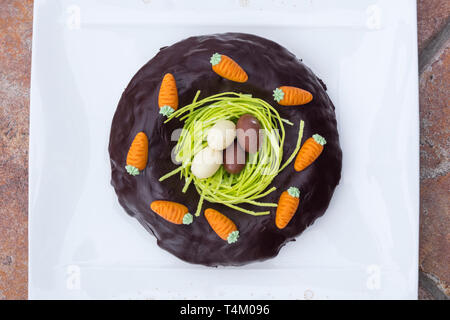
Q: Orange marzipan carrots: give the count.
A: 8